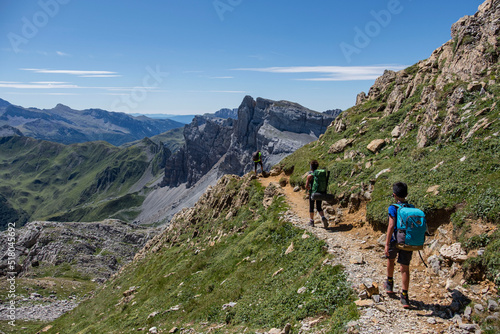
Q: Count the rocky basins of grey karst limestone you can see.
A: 1